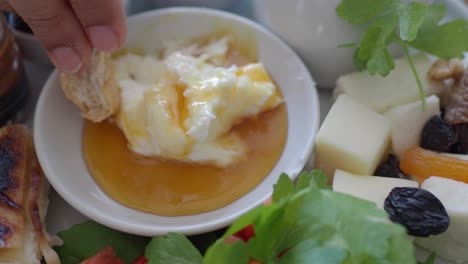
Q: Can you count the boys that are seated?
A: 0